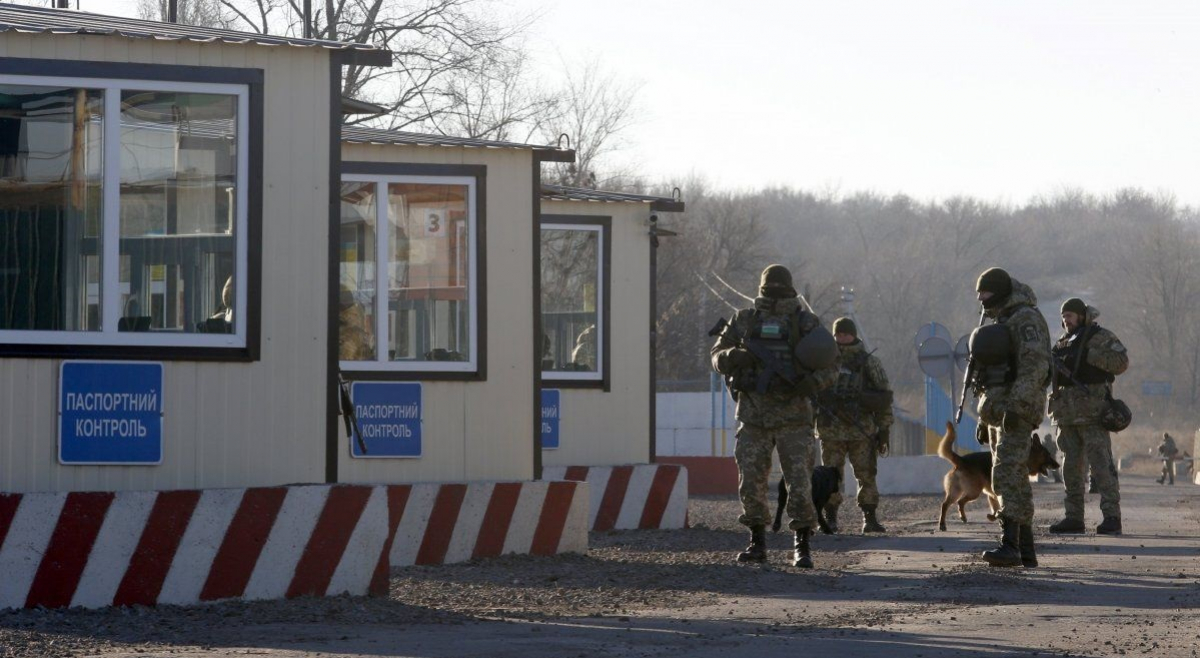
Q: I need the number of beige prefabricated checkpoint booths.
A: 3